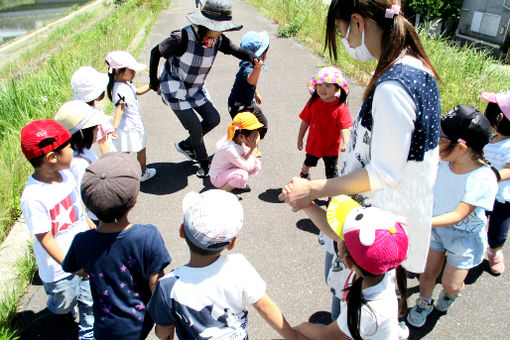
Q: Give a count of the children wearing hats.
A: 12